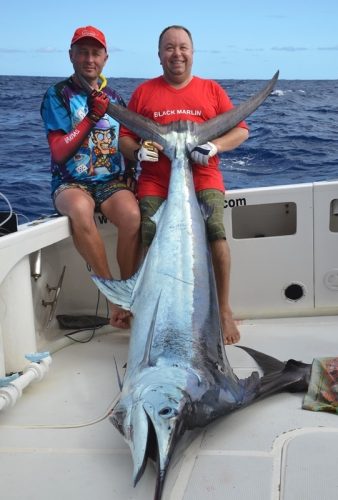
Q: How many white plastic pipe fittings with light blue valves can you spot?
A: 2